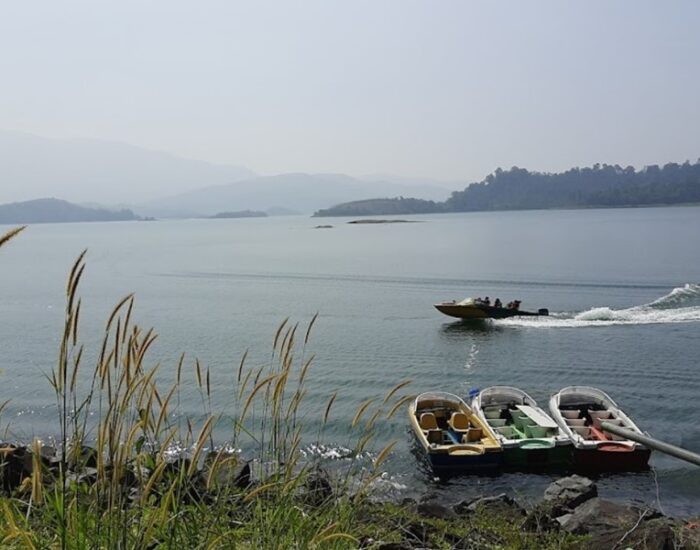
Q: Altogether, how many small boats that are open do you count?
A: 3